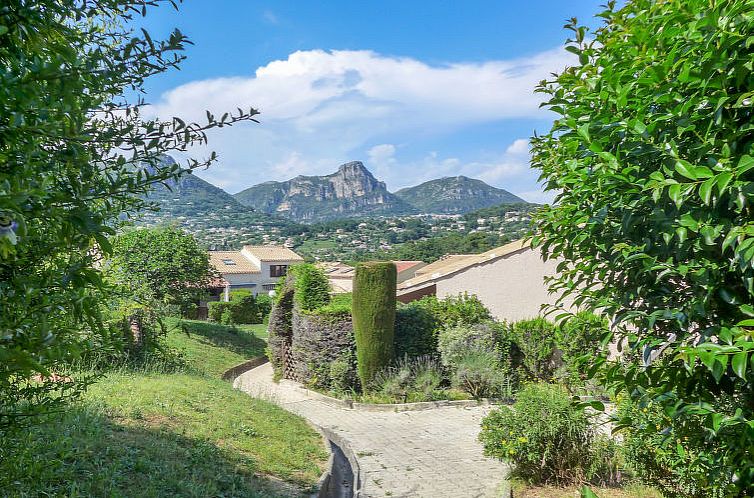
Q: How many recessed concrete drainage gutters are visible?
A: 1